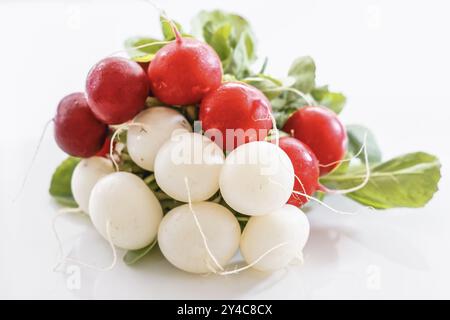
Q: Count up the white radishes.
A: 7